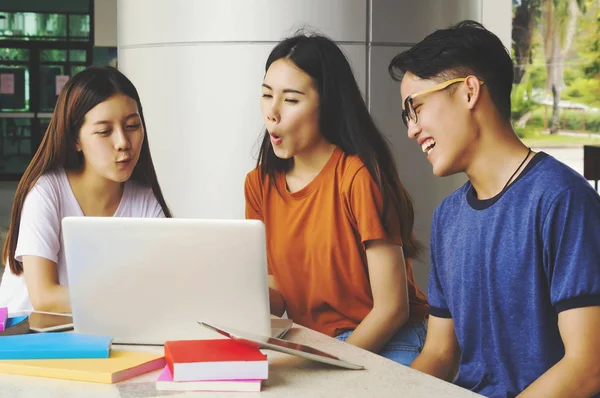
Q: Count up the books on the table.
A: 6